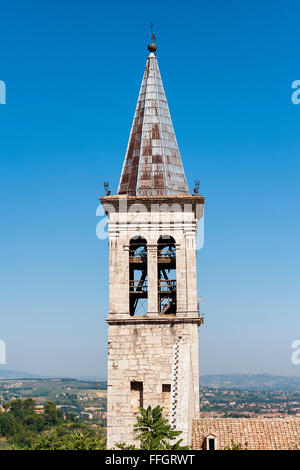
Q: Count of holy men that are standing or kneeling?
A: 0